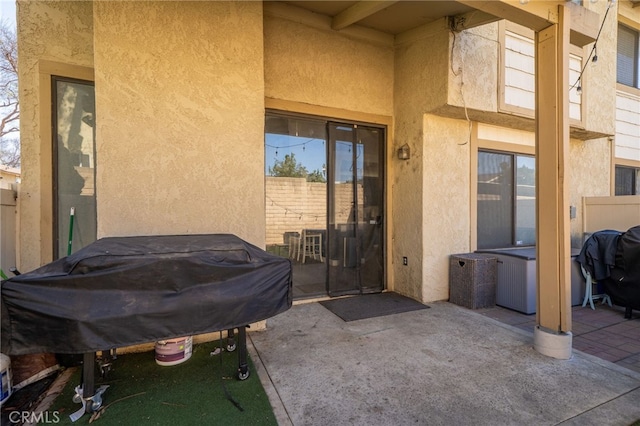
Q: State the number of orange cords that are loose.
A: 0